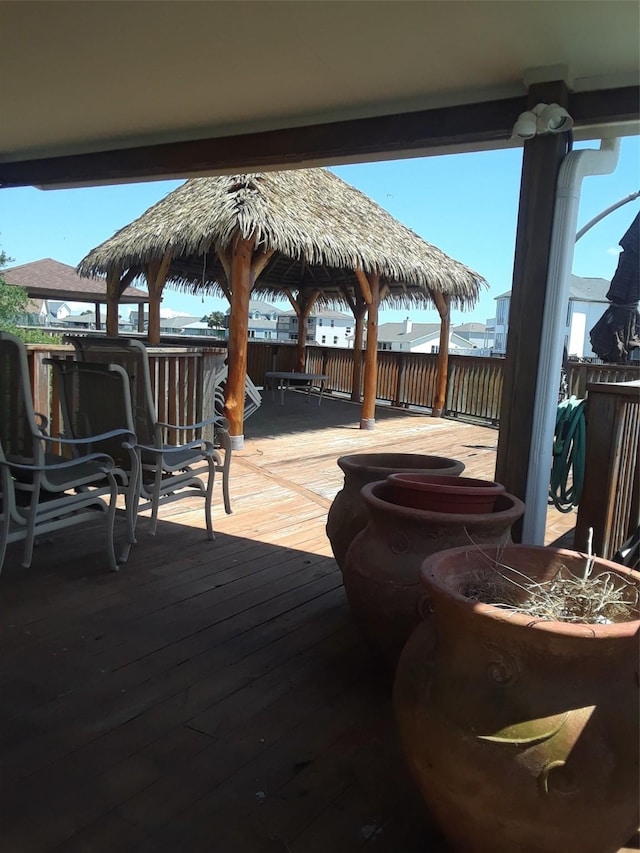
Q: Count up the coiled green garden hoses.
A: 1